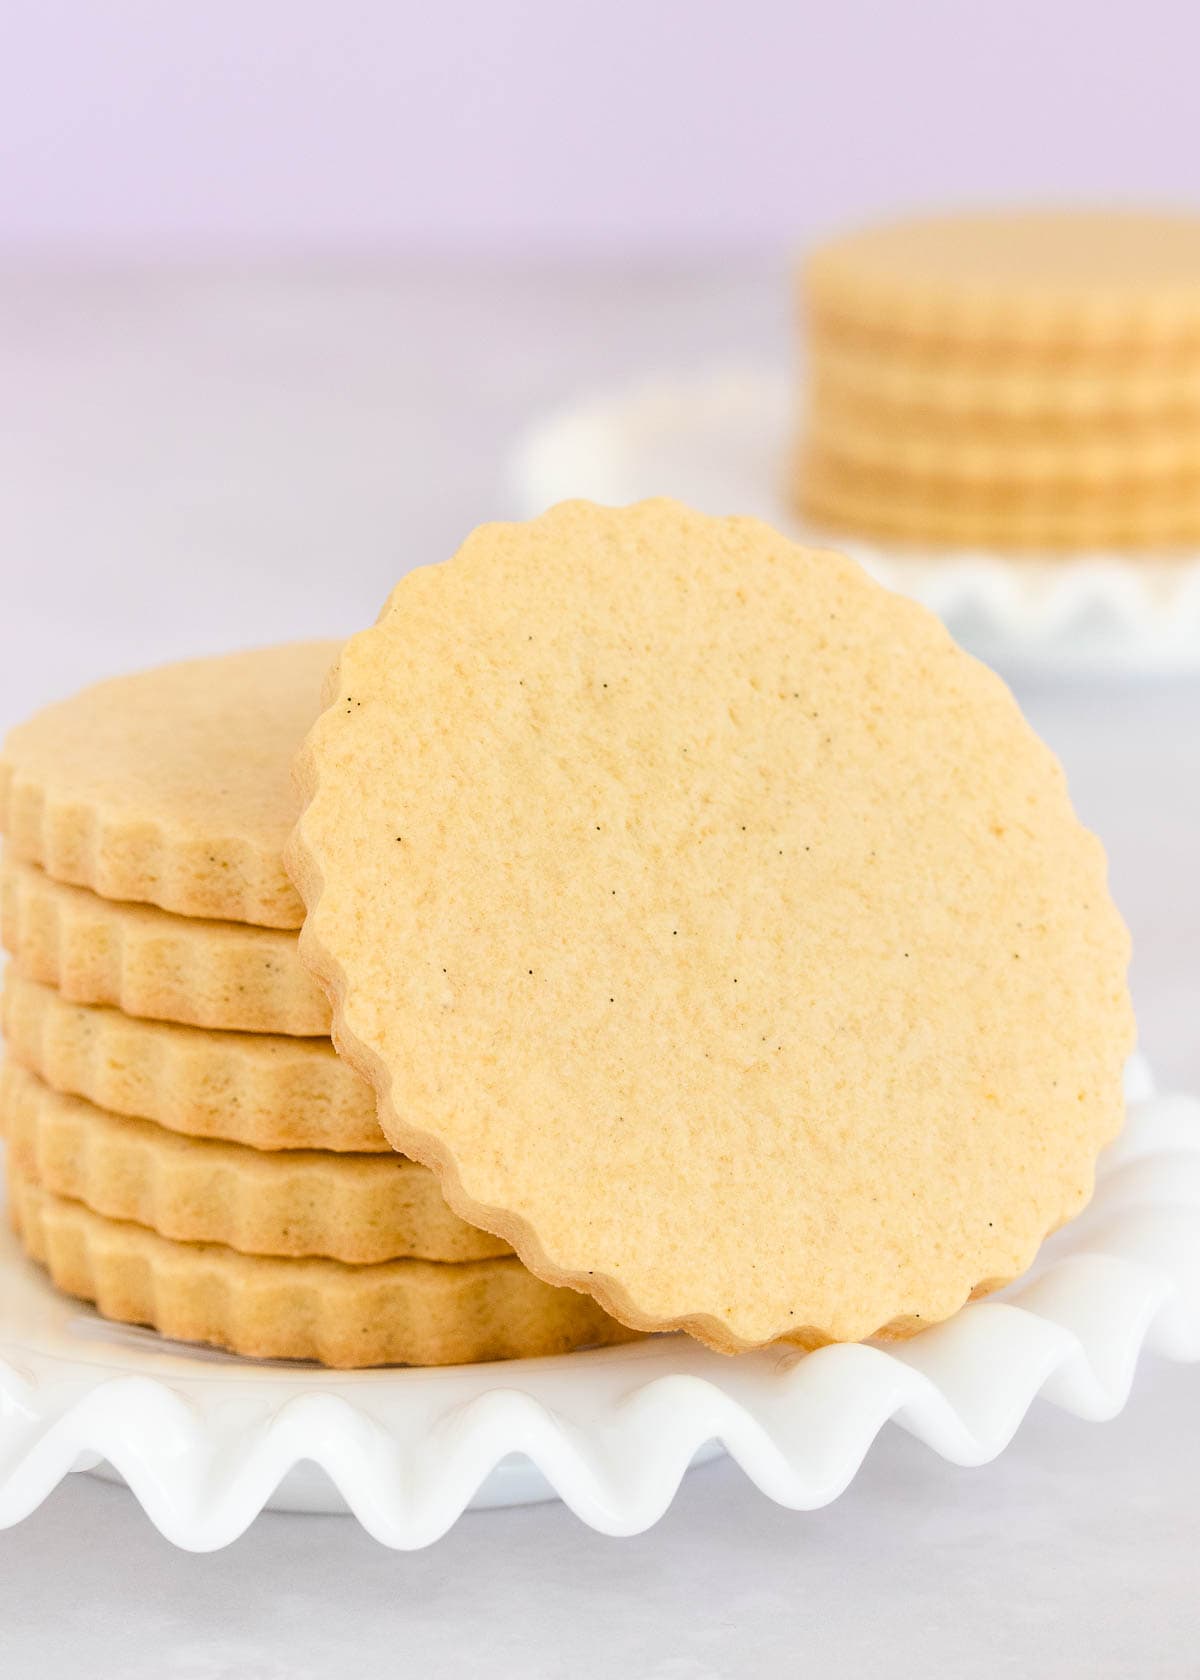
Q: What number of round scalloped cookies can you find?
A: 10